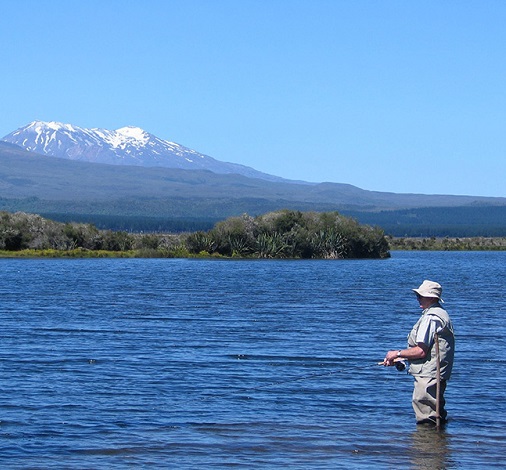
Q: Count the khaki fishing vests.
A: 1